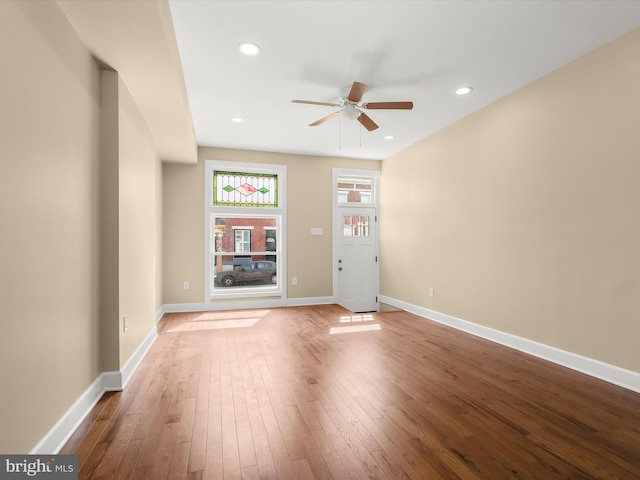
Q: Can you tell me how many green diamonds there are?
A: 2